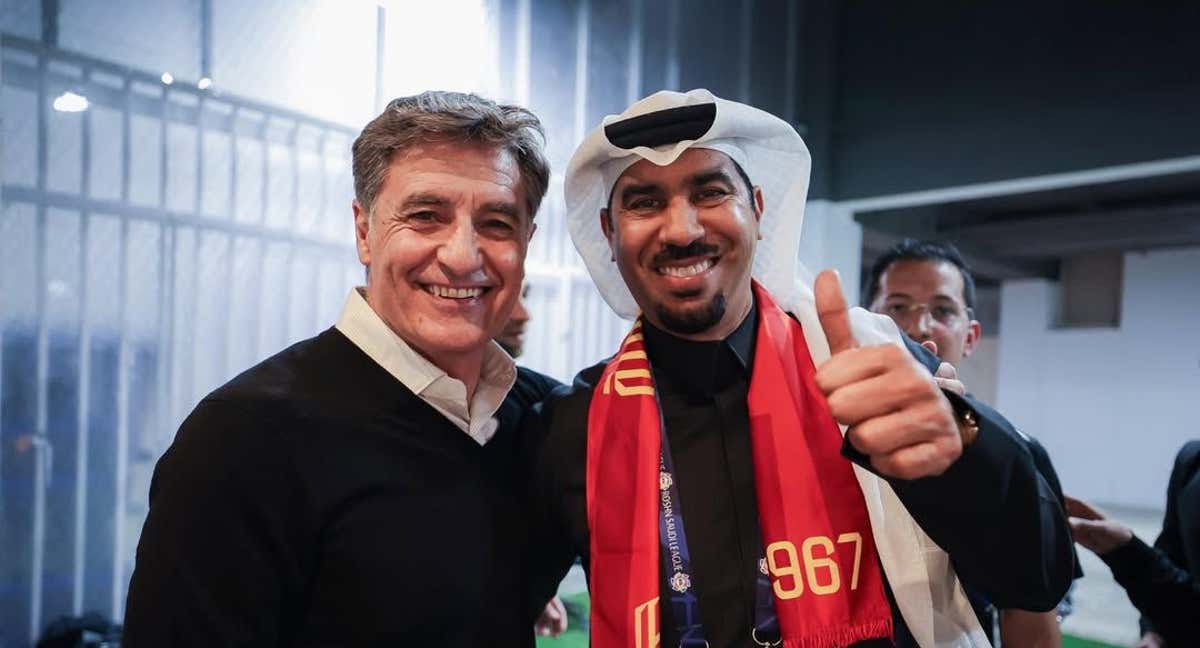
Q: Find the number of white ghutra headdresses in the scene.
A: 1